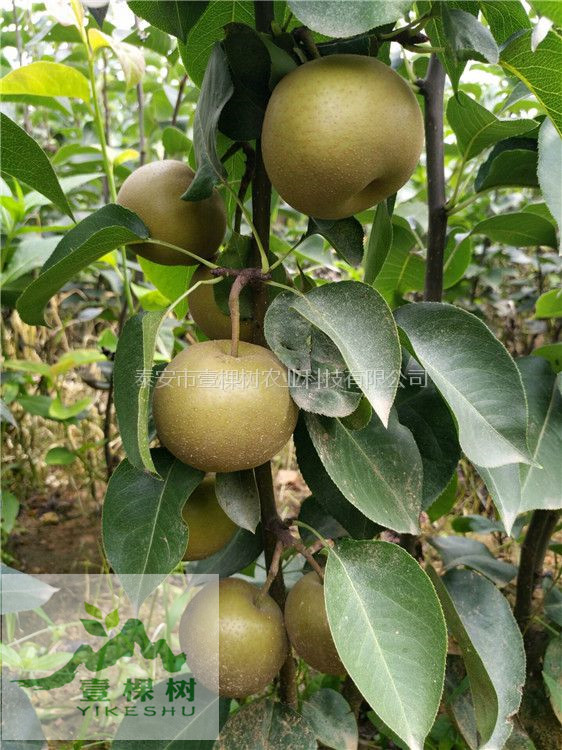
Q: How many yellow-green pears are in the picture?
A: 7